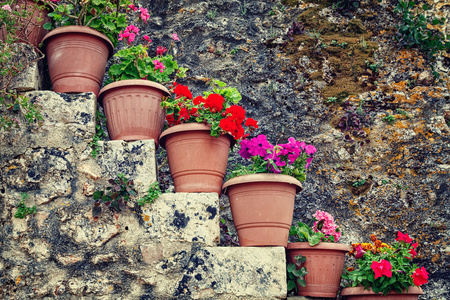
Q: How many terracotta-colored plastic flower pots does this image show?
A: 7